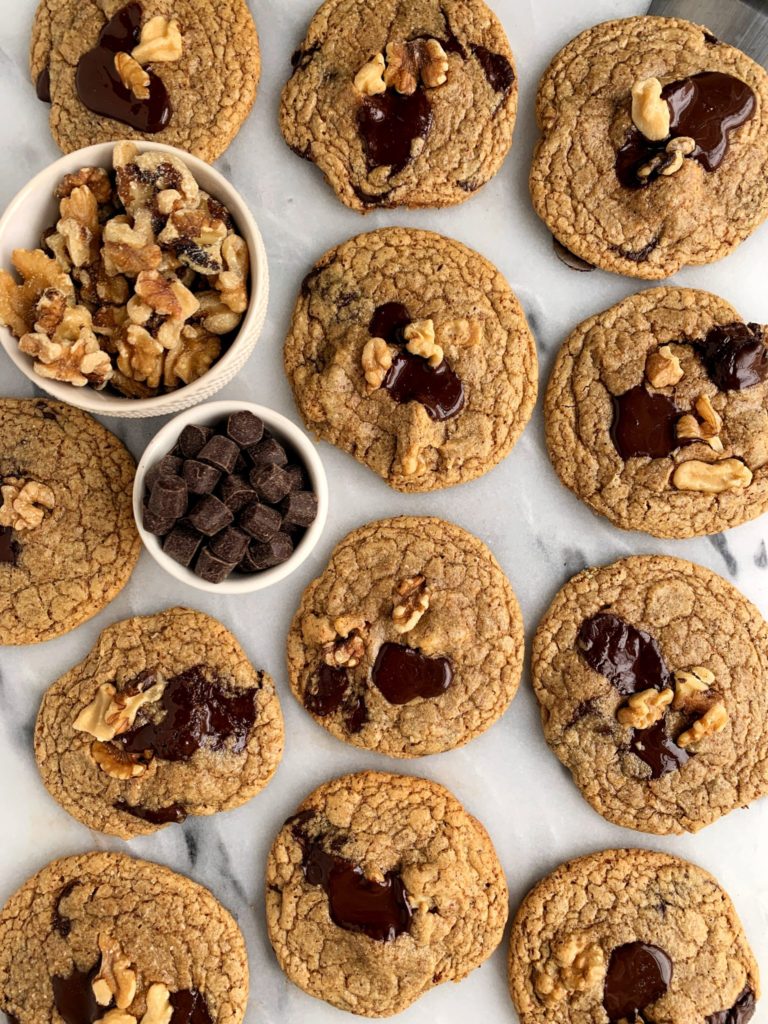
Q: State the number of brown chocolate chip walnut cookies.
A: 12